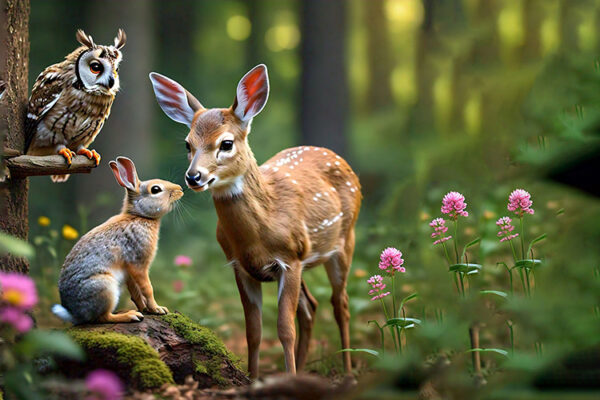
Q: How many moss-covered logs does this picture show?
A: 1